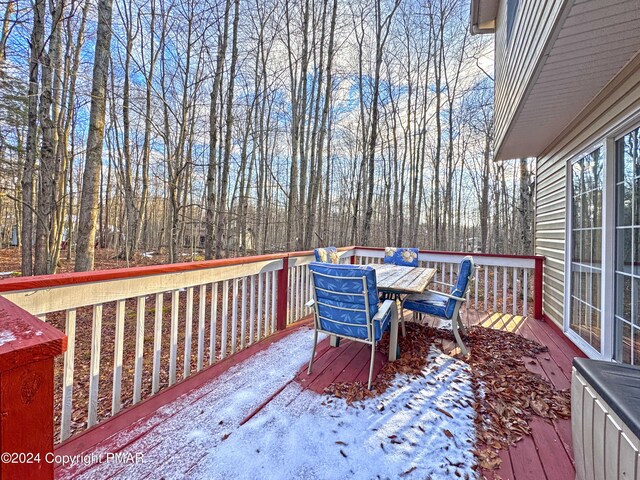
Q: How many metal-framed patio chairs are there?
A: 4